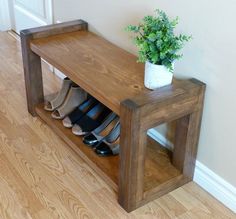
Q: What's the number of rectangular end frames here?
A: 2